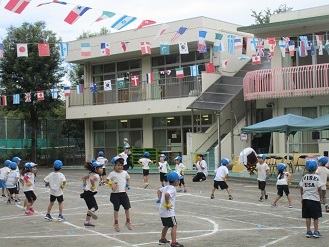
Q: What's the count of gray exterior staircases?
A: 1